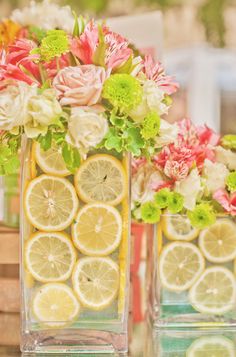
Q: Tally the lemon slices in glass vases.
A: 11